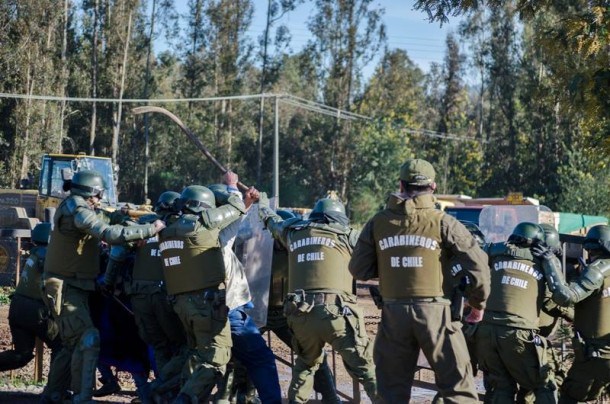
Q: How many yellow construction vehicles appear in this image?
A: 1